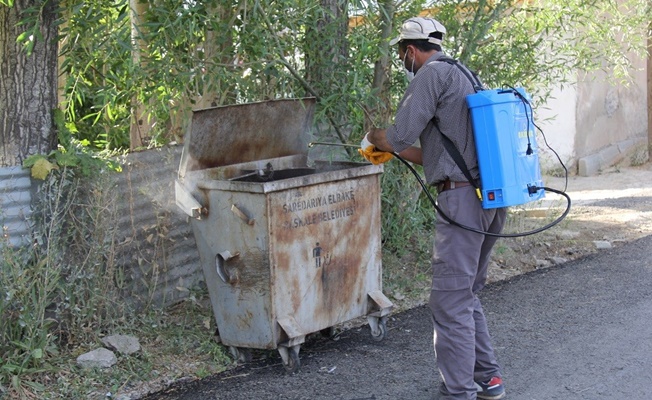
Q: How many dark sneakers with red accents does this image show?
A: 1